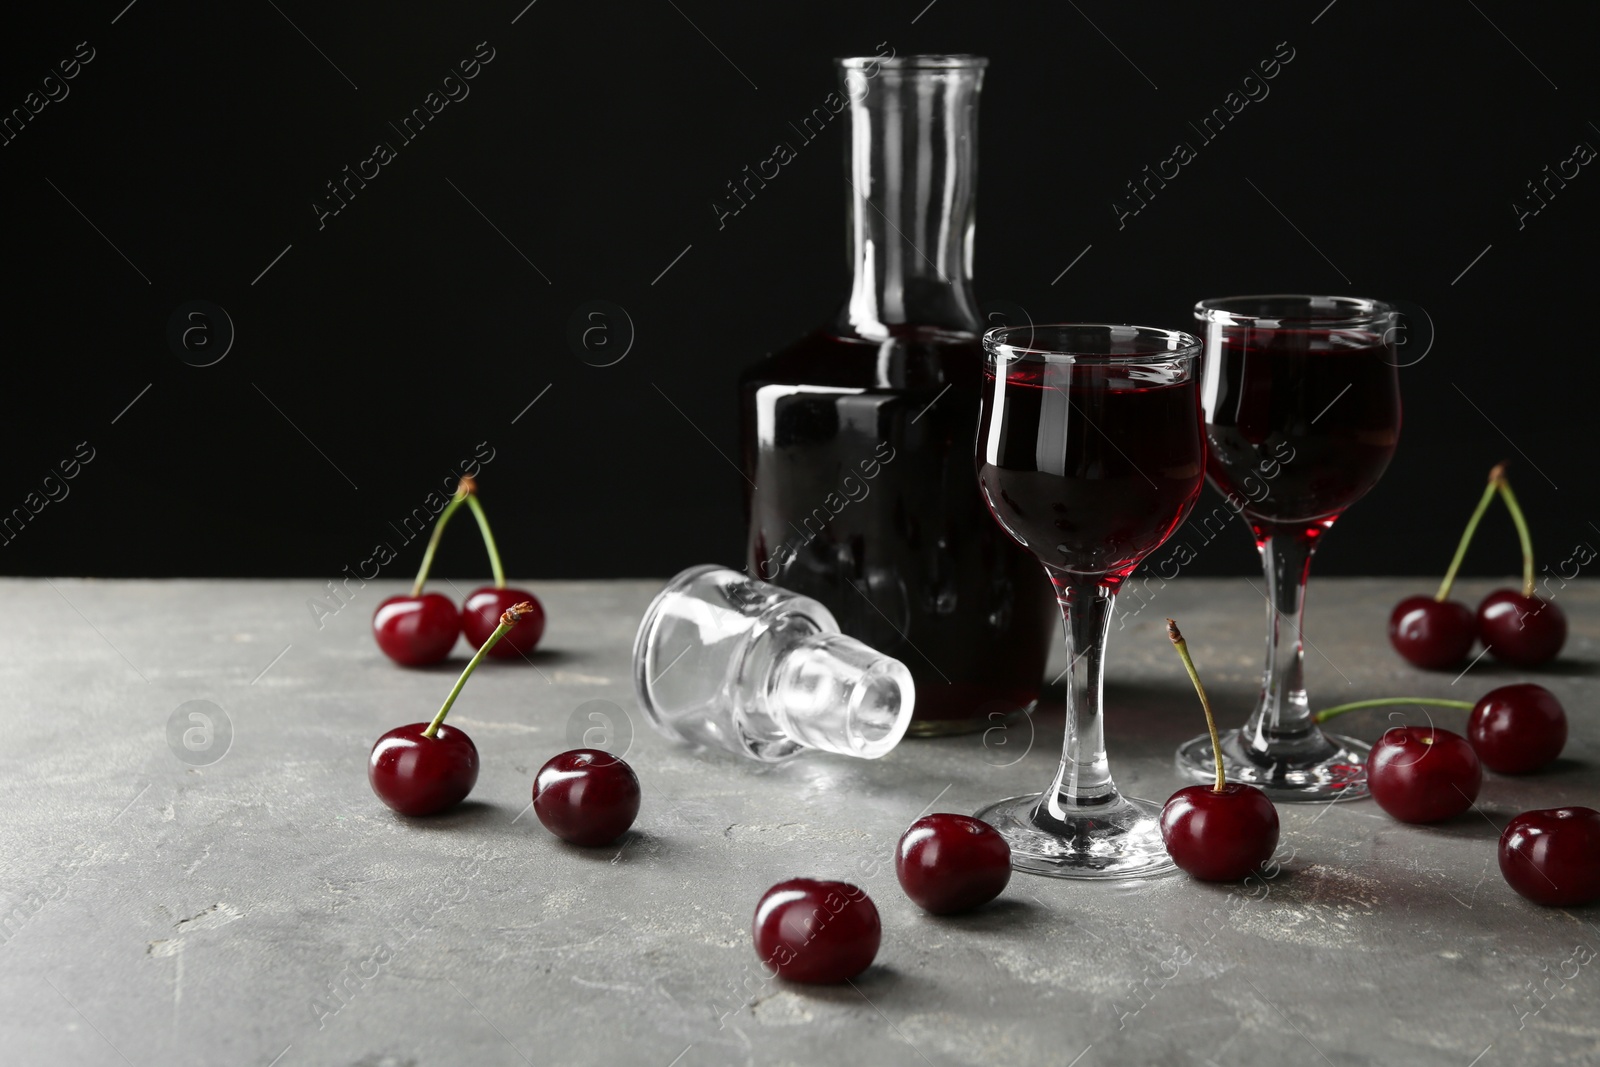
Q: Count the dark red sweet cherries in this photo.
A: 12